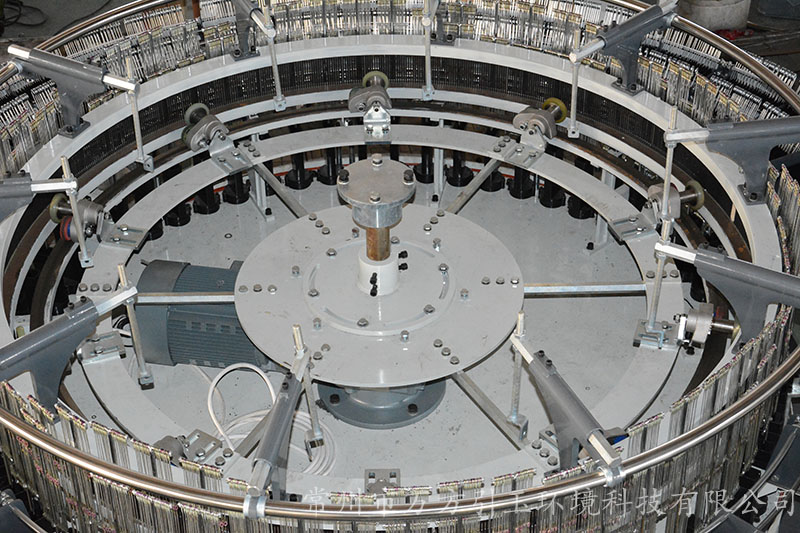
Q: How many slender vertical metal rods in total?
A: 10